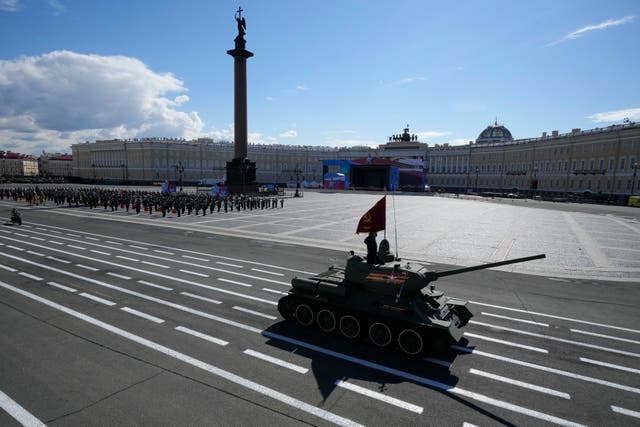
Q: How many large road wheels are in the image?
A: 5